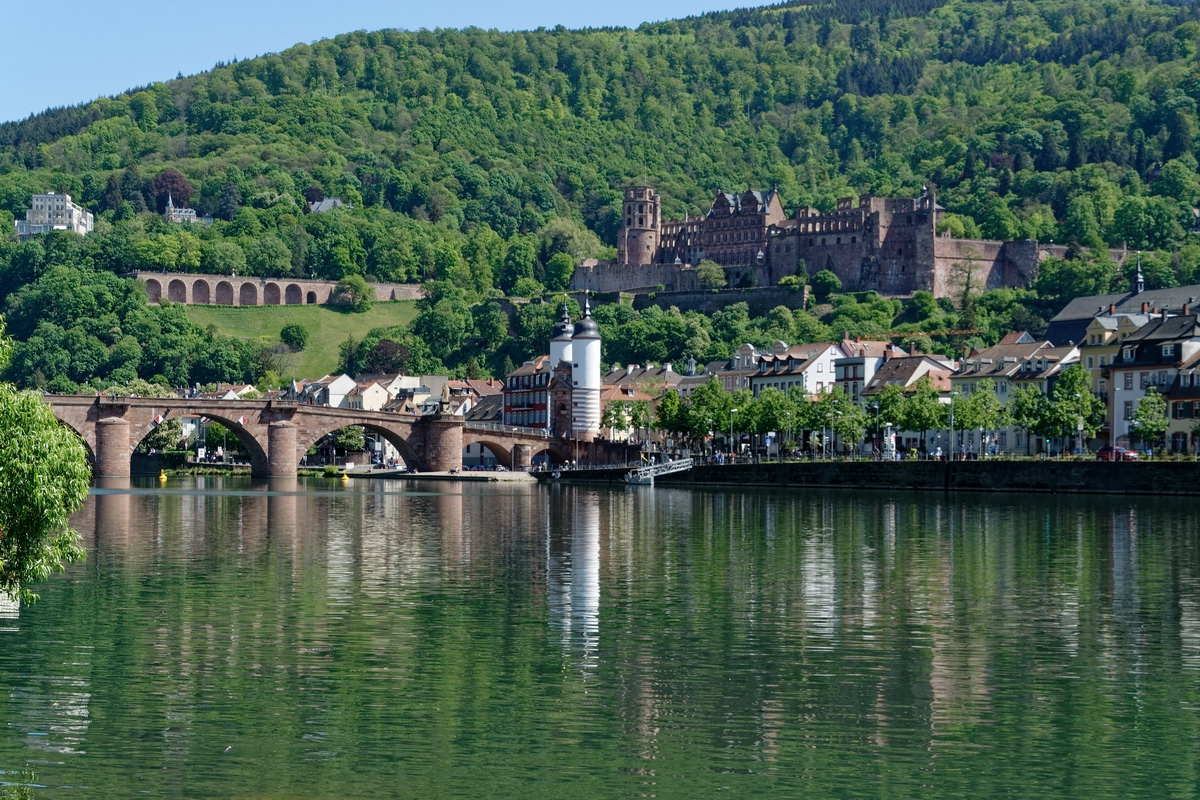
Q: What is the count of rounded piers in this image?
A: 4